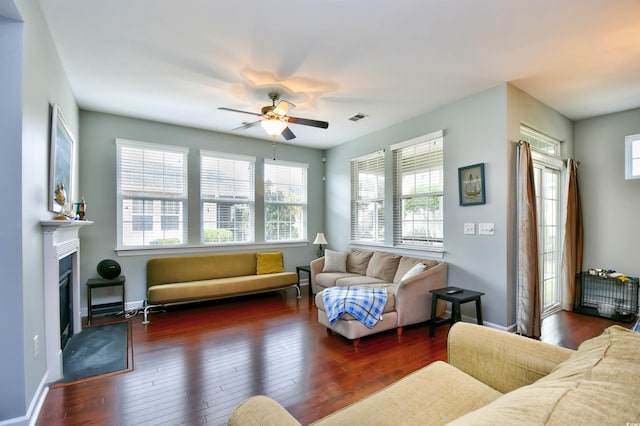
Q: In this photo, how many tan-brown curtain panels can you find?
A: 2